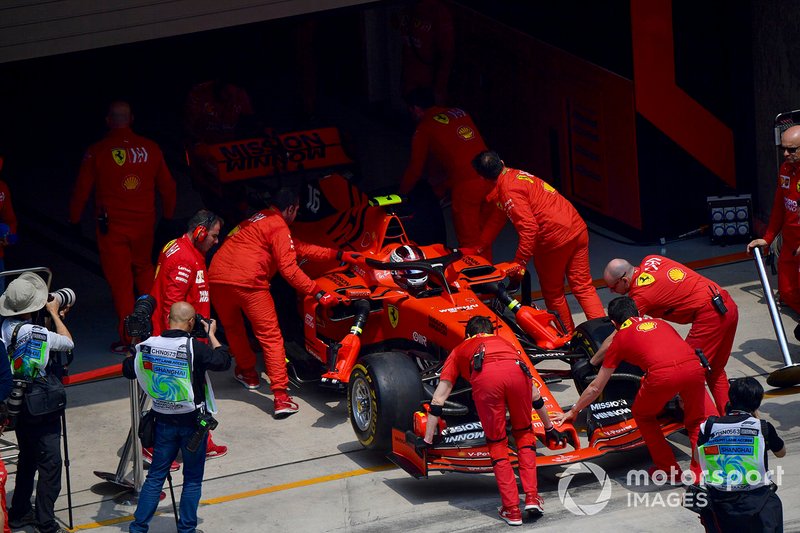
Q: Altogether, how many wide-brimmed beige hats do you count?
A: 1